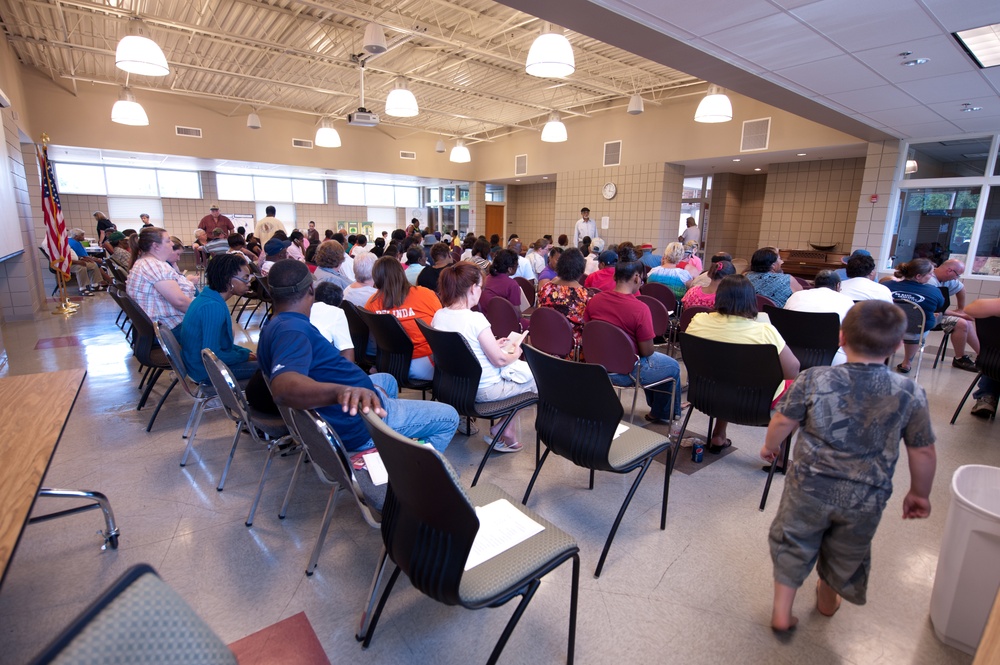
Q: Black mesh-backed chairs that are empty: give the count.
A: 2